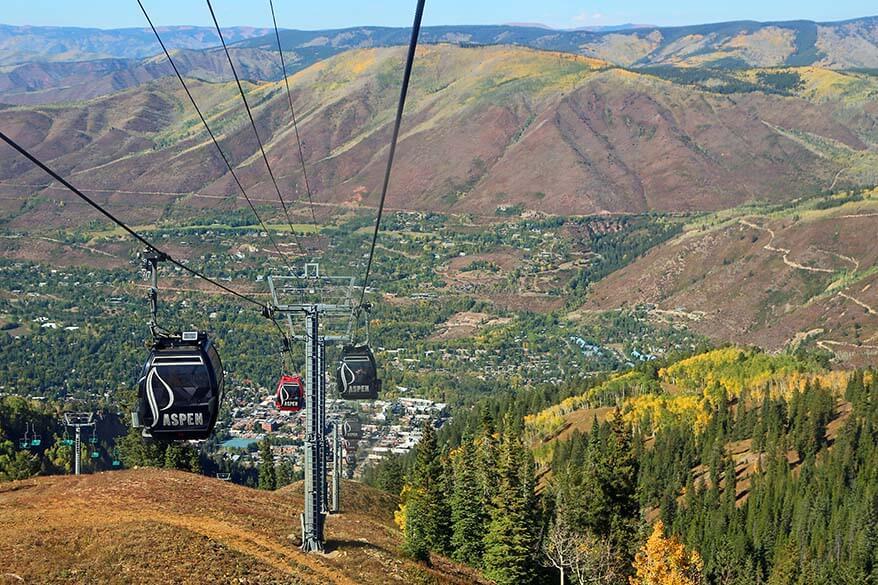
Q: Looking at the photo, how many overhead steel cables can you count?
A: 5